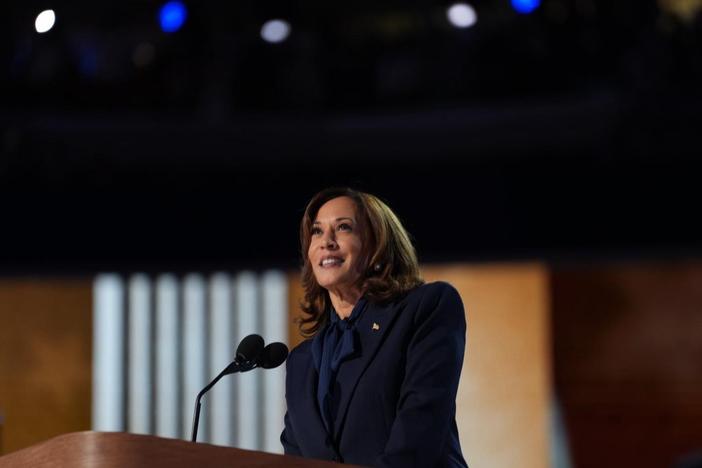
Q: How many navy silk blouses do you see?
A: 1